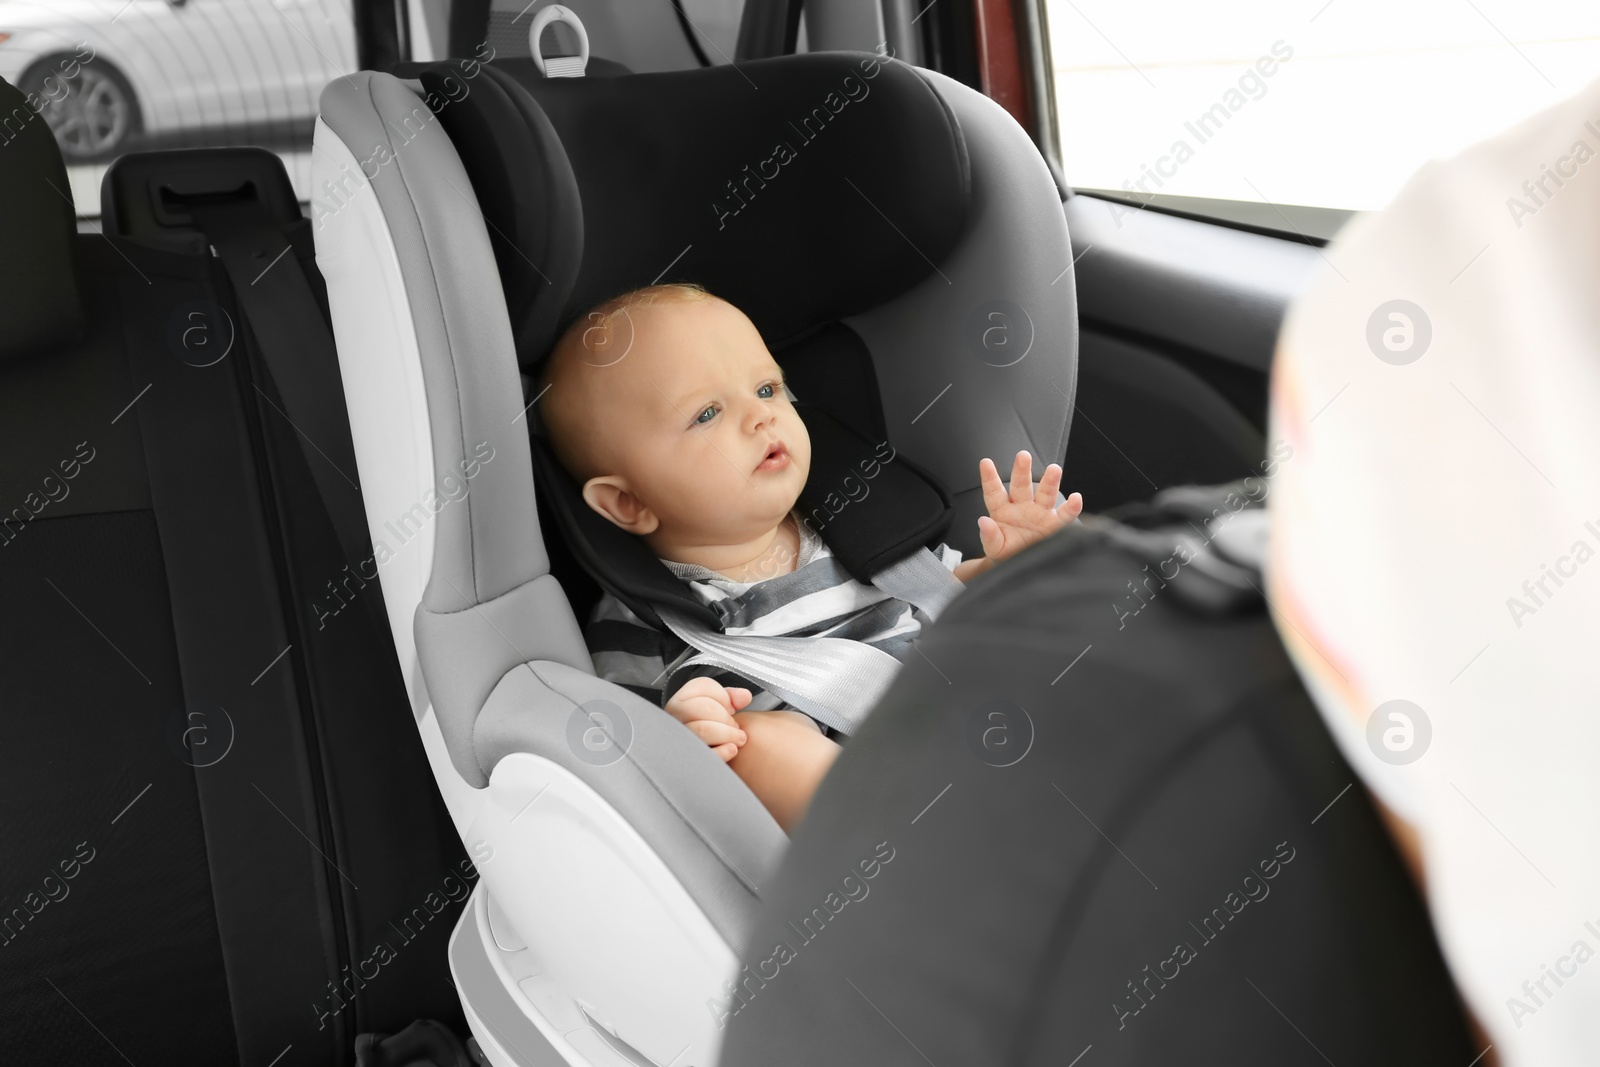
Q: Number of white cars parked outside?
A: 1